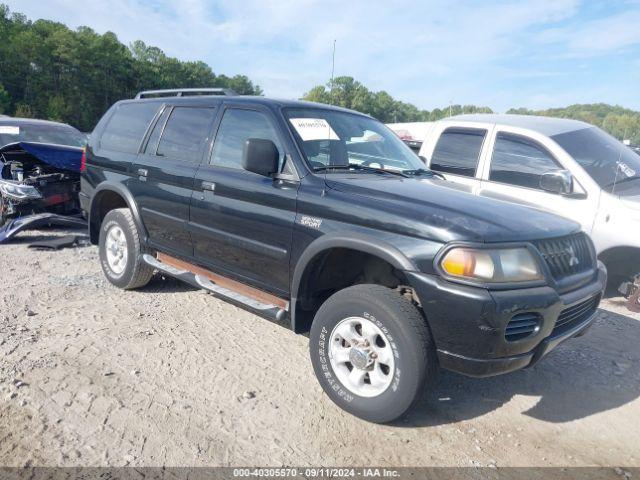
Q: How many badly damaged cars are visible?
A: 1